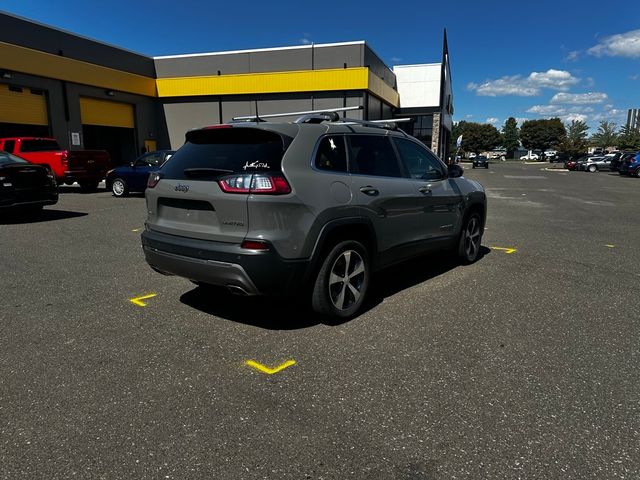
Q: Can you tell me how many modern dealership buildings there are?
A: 1